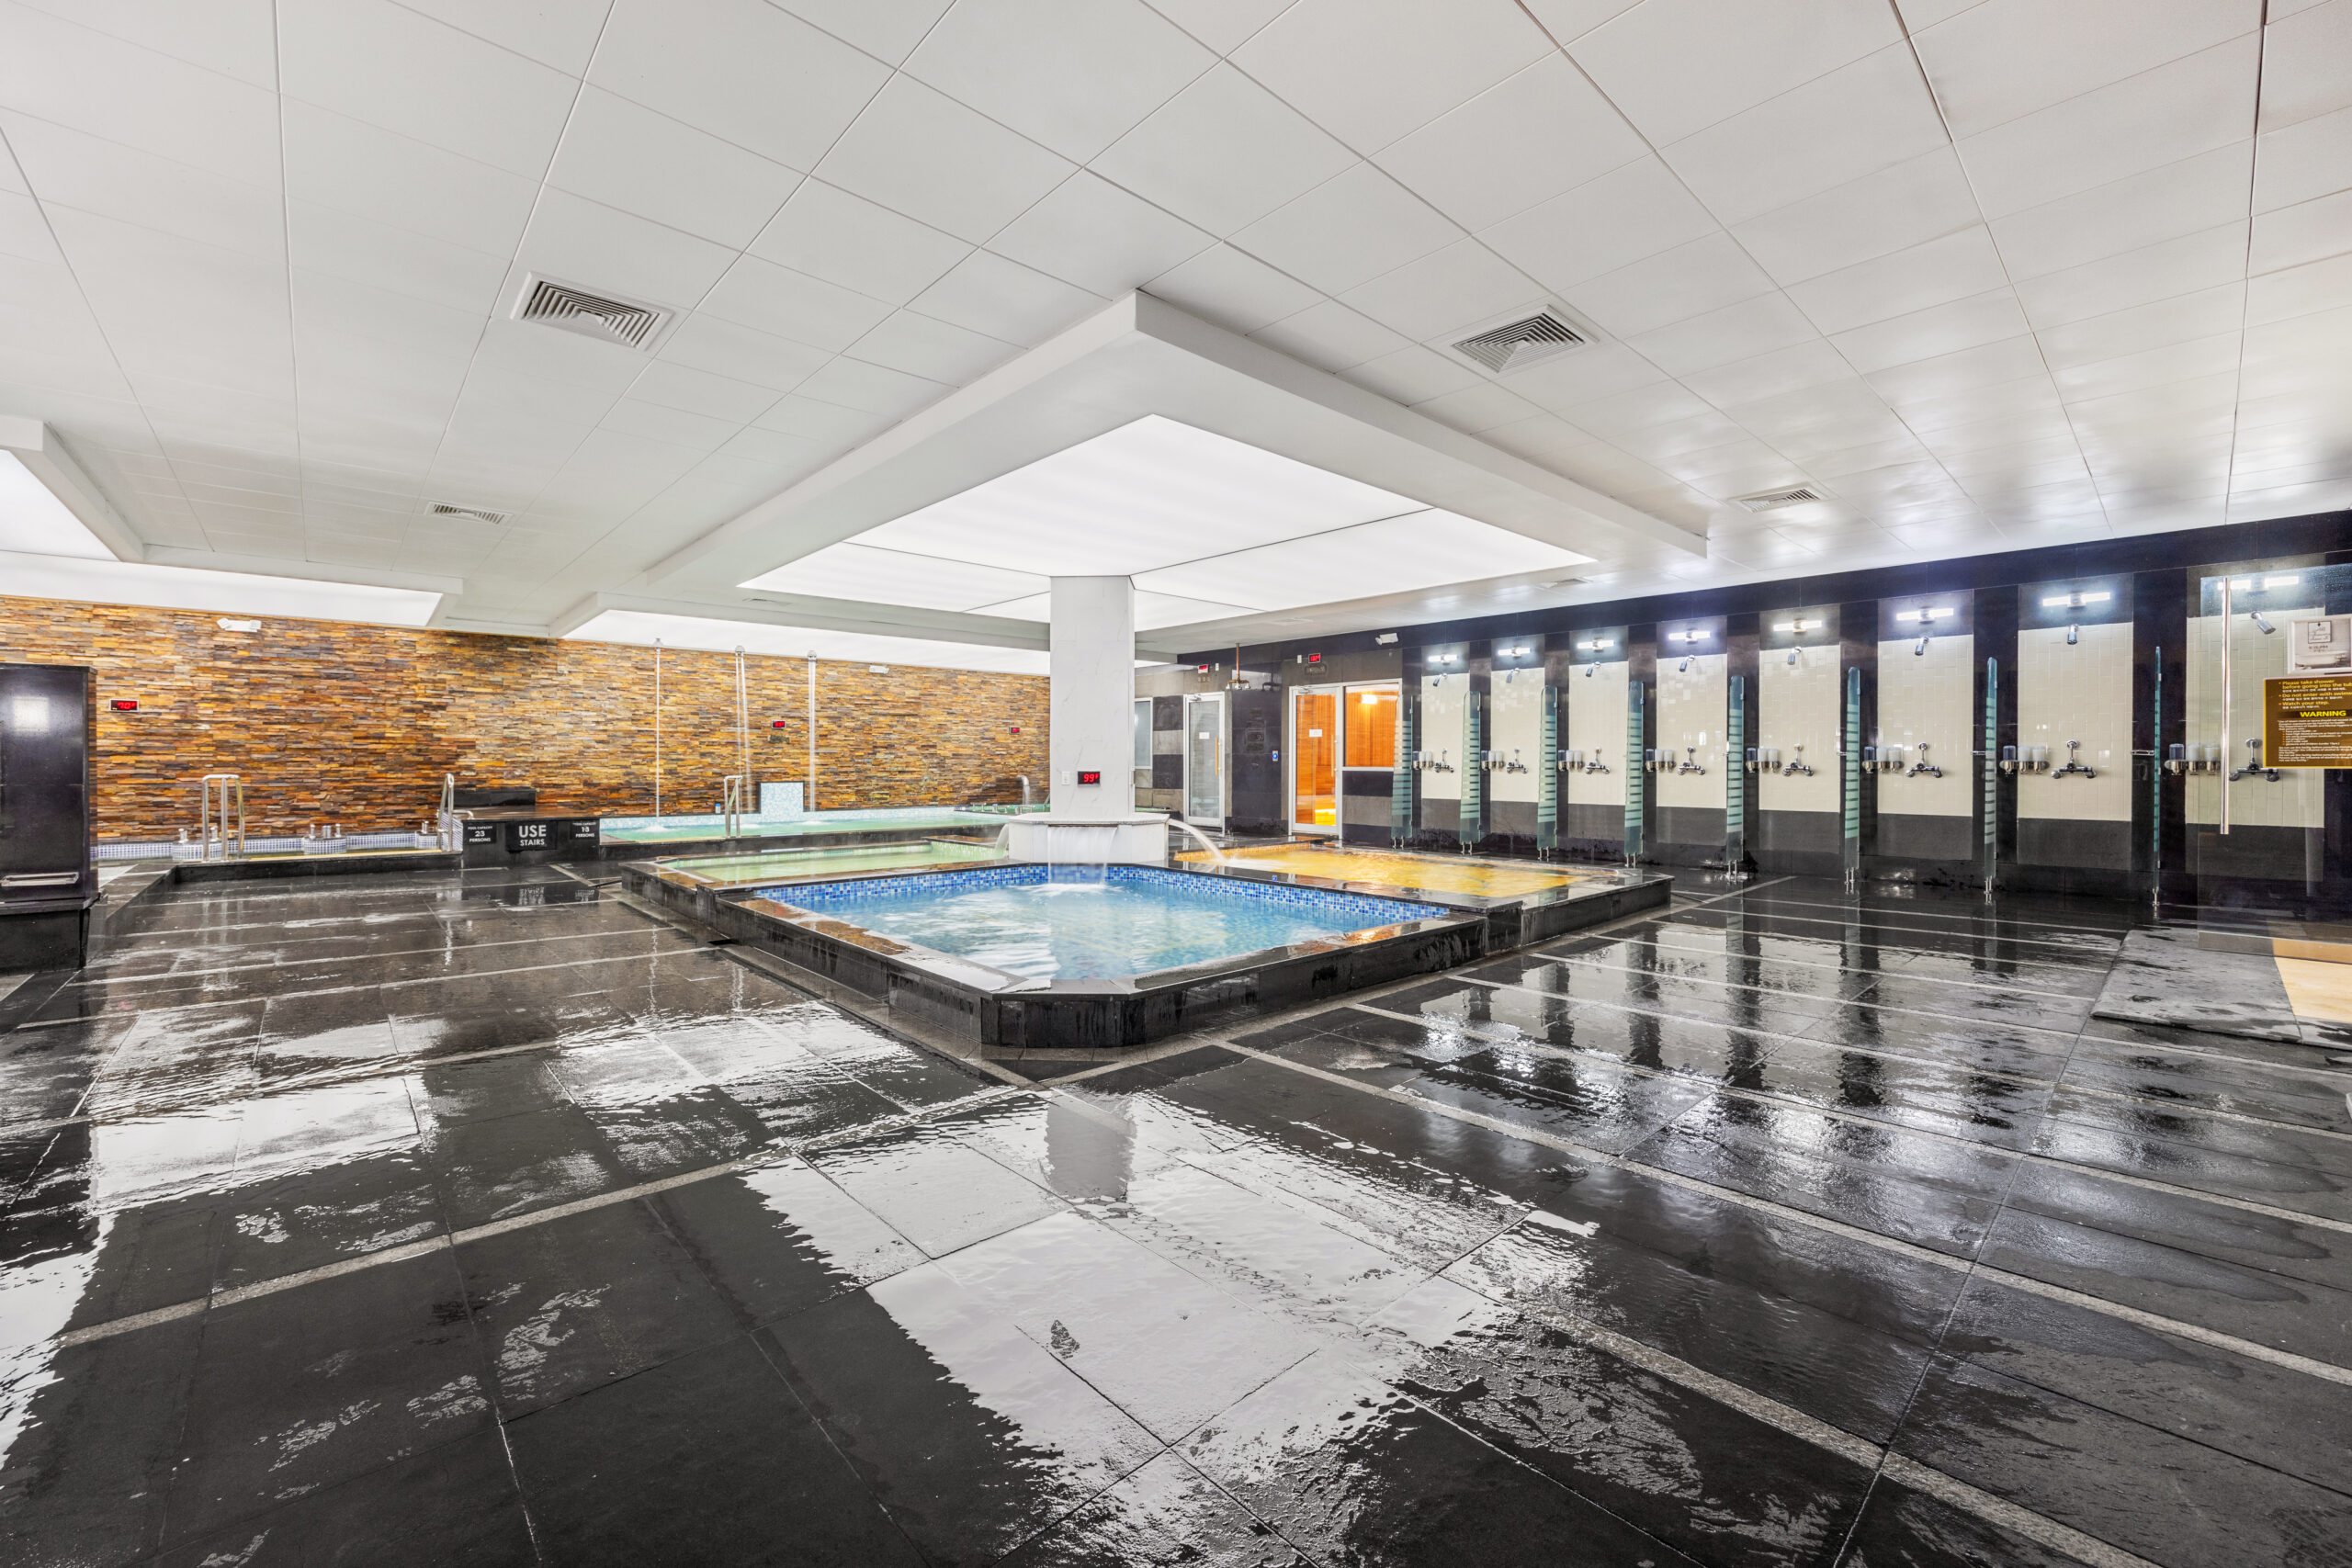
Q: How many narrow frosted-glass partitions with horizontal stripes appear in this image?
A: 8